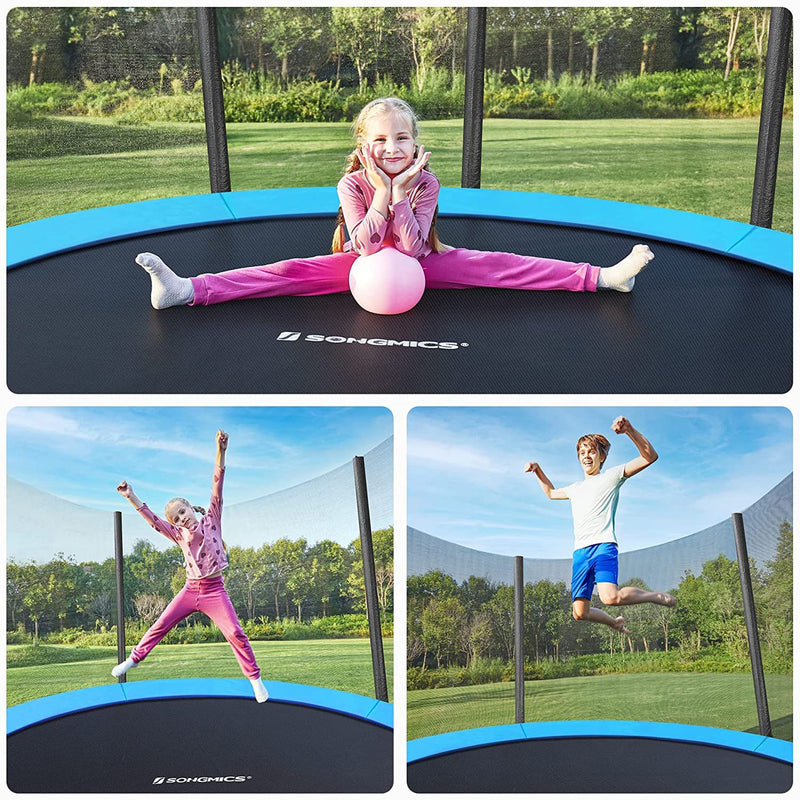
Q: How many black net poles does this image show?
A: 7